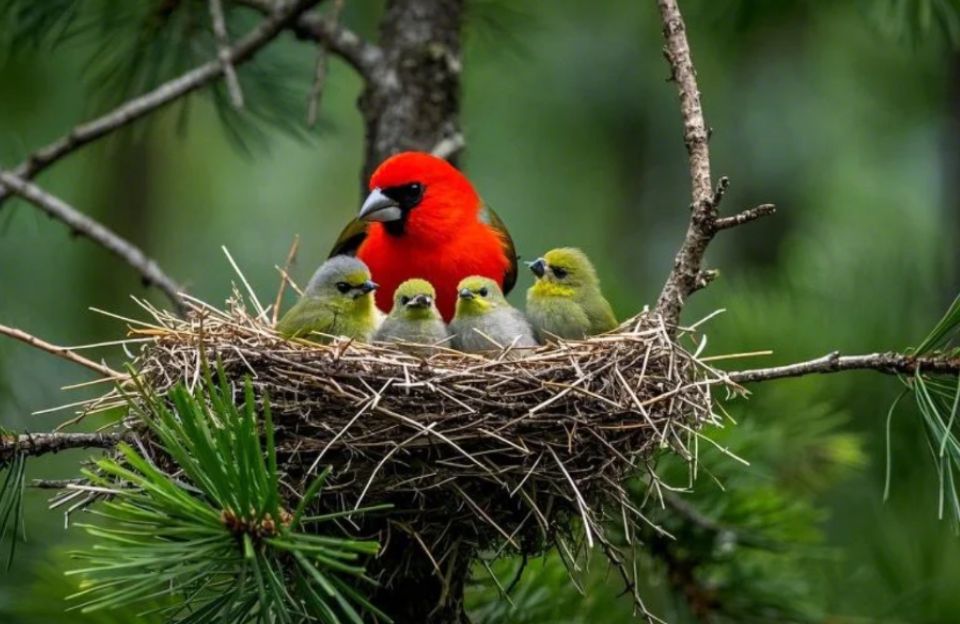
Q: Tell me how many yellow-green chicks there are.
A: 4